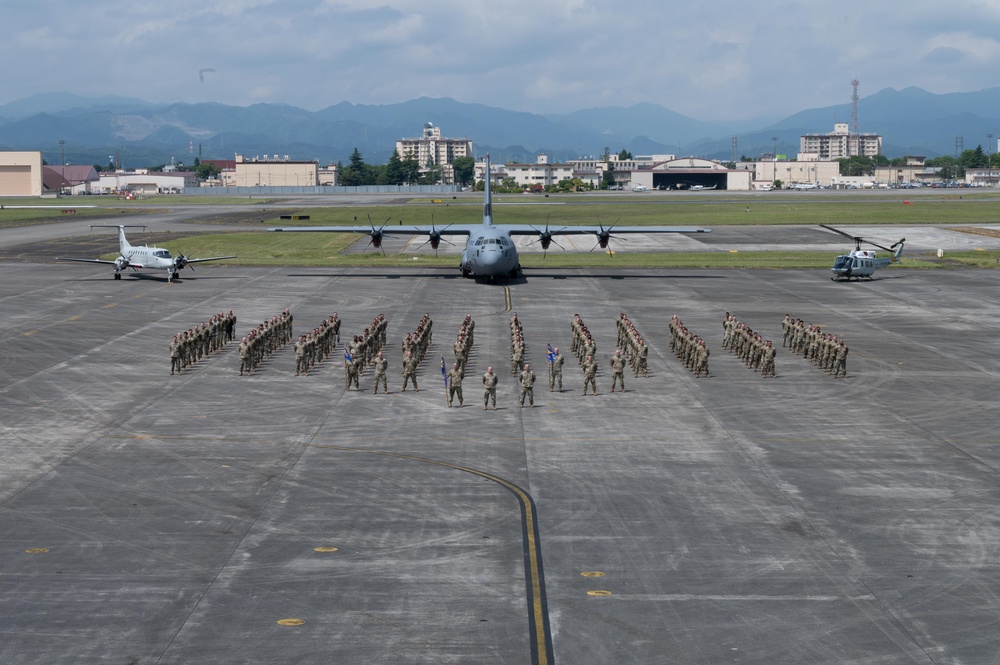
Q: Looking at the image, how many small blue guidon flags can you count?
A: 3